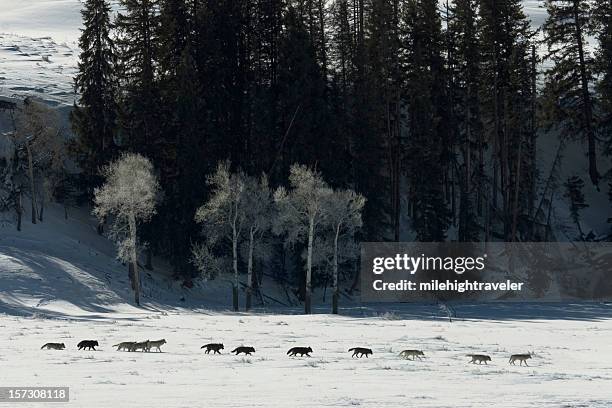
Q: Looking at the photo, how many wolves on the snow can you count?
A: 12